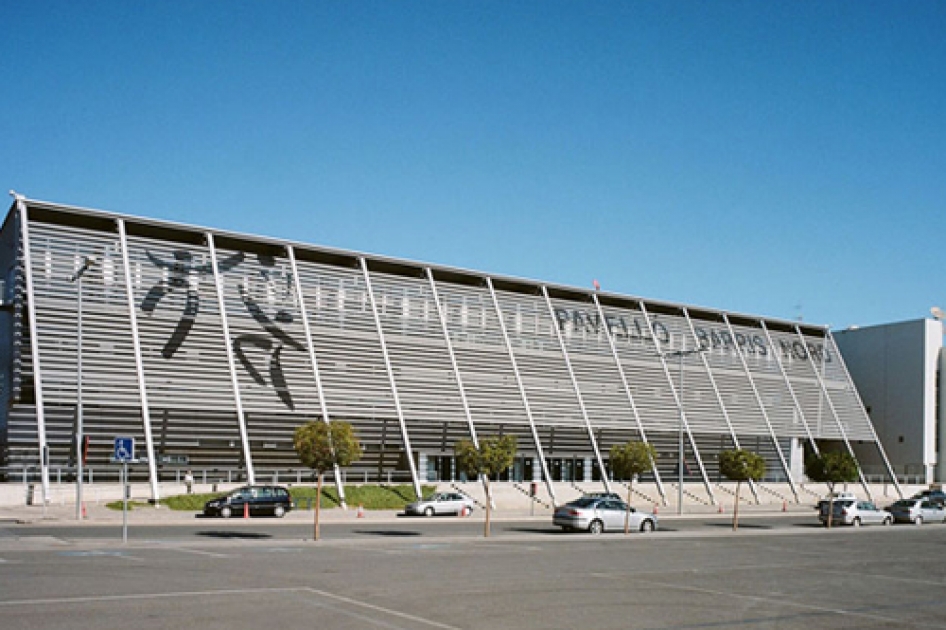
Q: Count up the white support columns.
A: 15